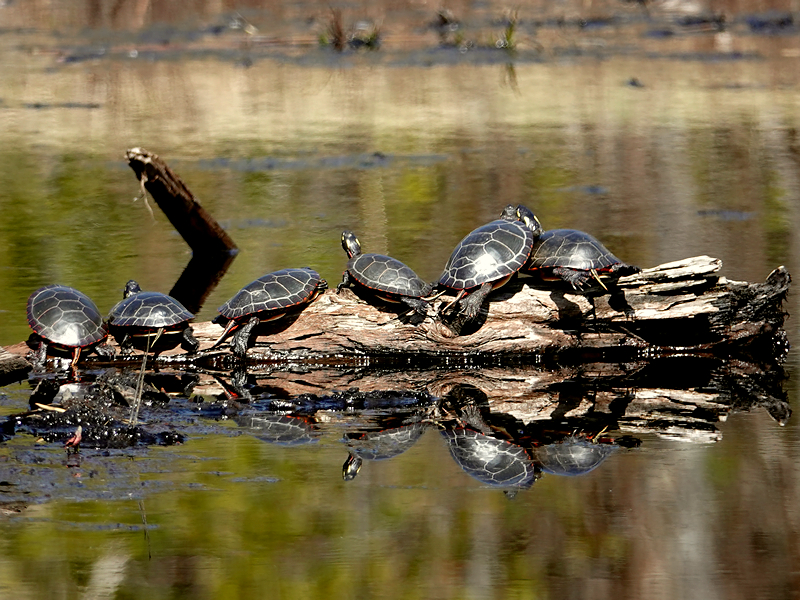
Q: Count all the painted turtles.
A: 6